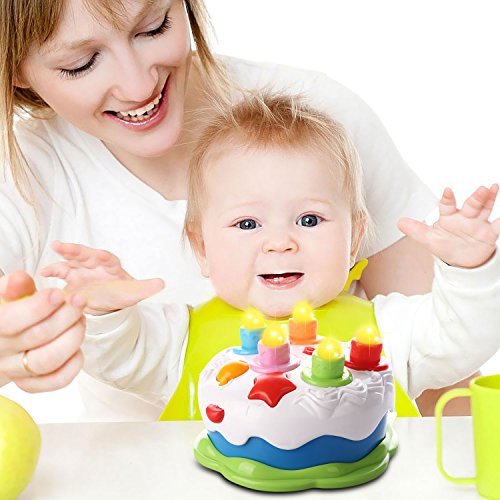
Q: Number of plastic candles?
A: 5